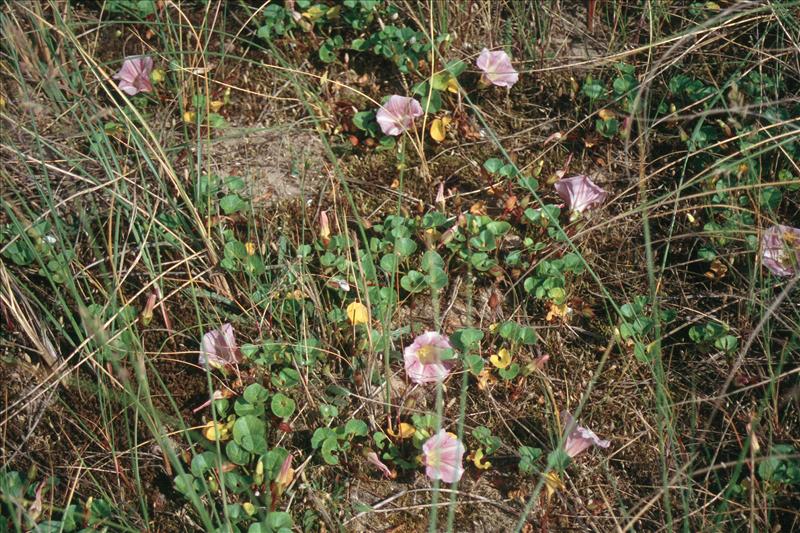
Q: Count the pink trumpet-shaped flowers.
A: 9